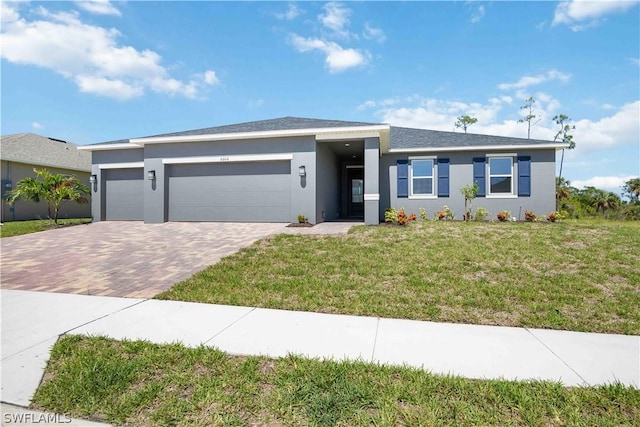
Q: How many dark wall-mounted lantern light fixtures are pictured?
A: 3